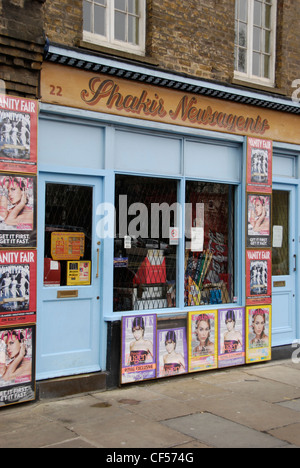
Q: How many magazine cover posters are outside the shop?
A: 12